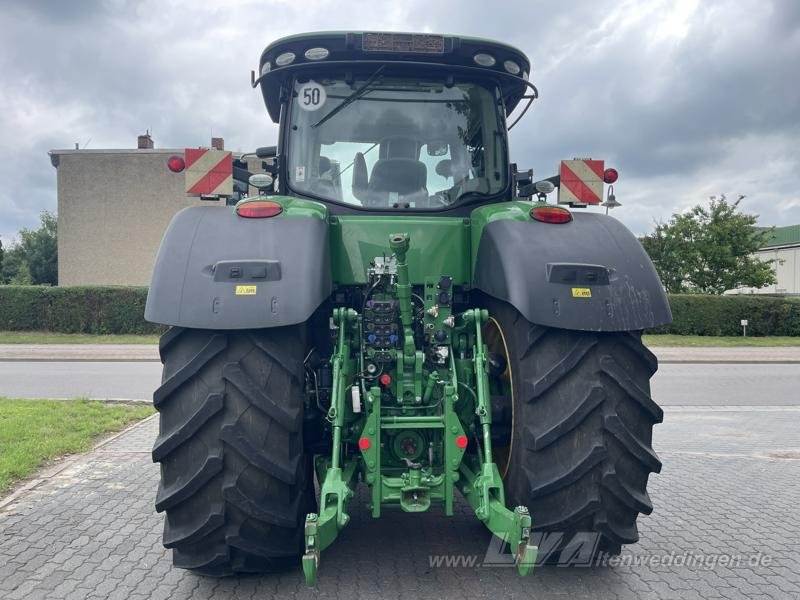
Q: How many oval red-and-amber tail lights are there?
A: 2